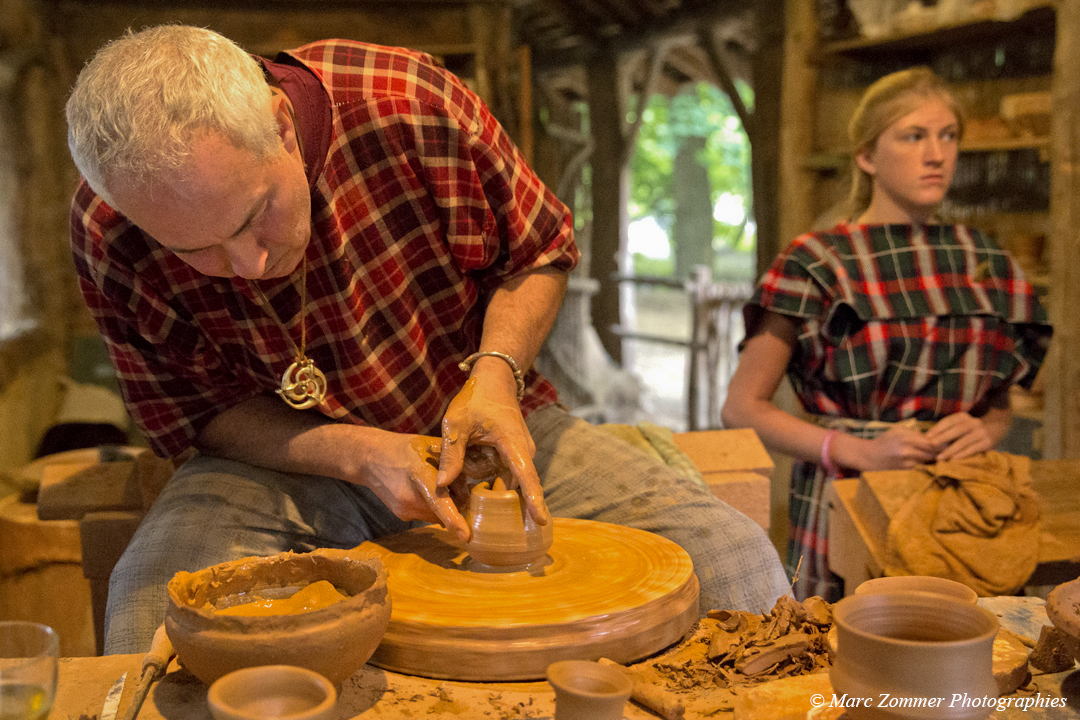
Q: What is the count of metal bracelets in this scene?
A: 1